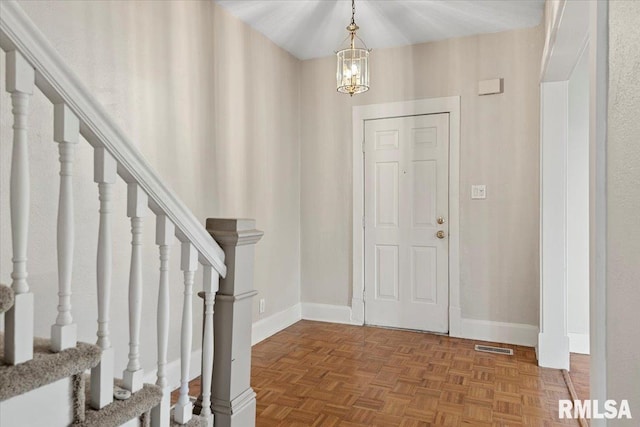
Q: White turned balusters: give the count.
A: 7